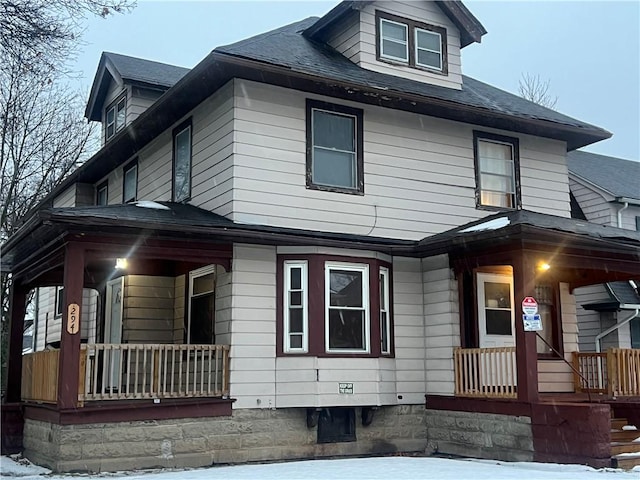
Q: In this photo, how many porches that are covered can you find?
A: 2